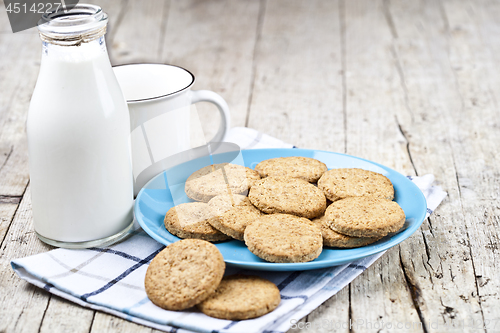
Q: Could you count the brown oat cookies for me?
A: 11